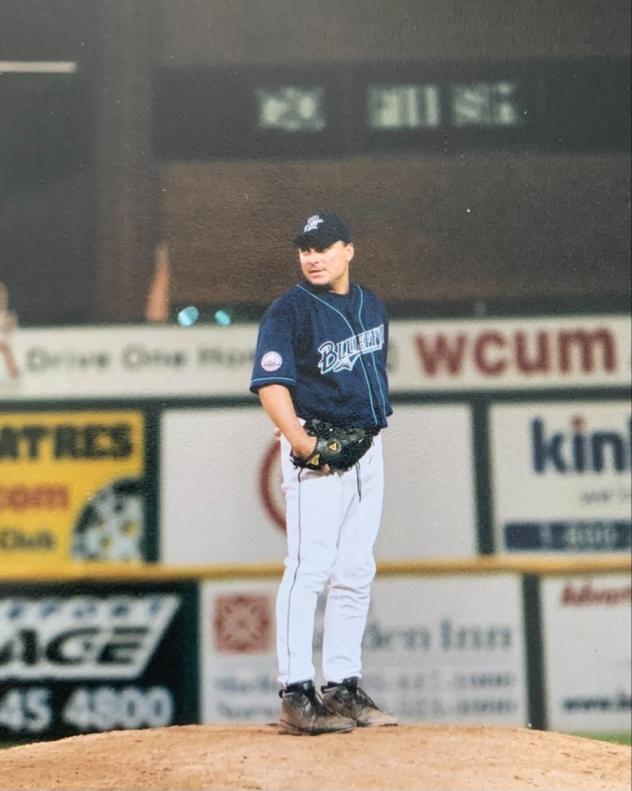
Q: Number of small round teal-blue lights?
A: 2